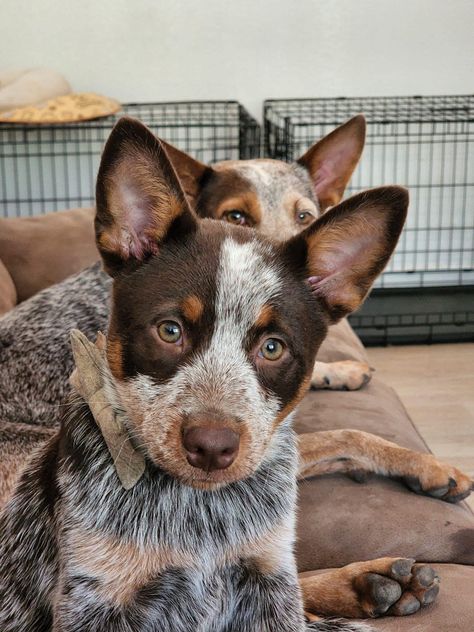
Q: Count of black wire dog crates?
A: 2